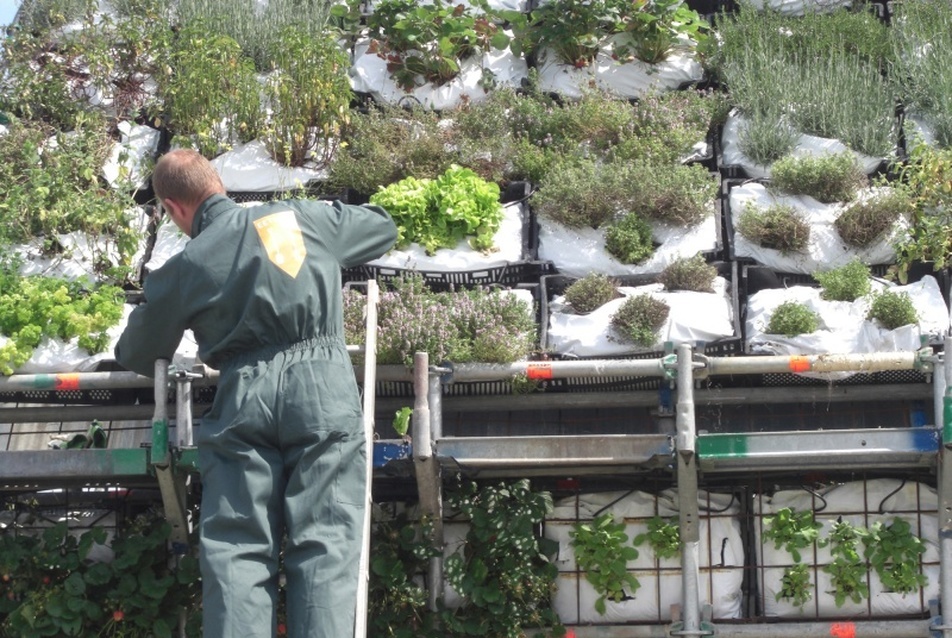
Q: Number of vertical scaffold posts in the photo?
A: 4